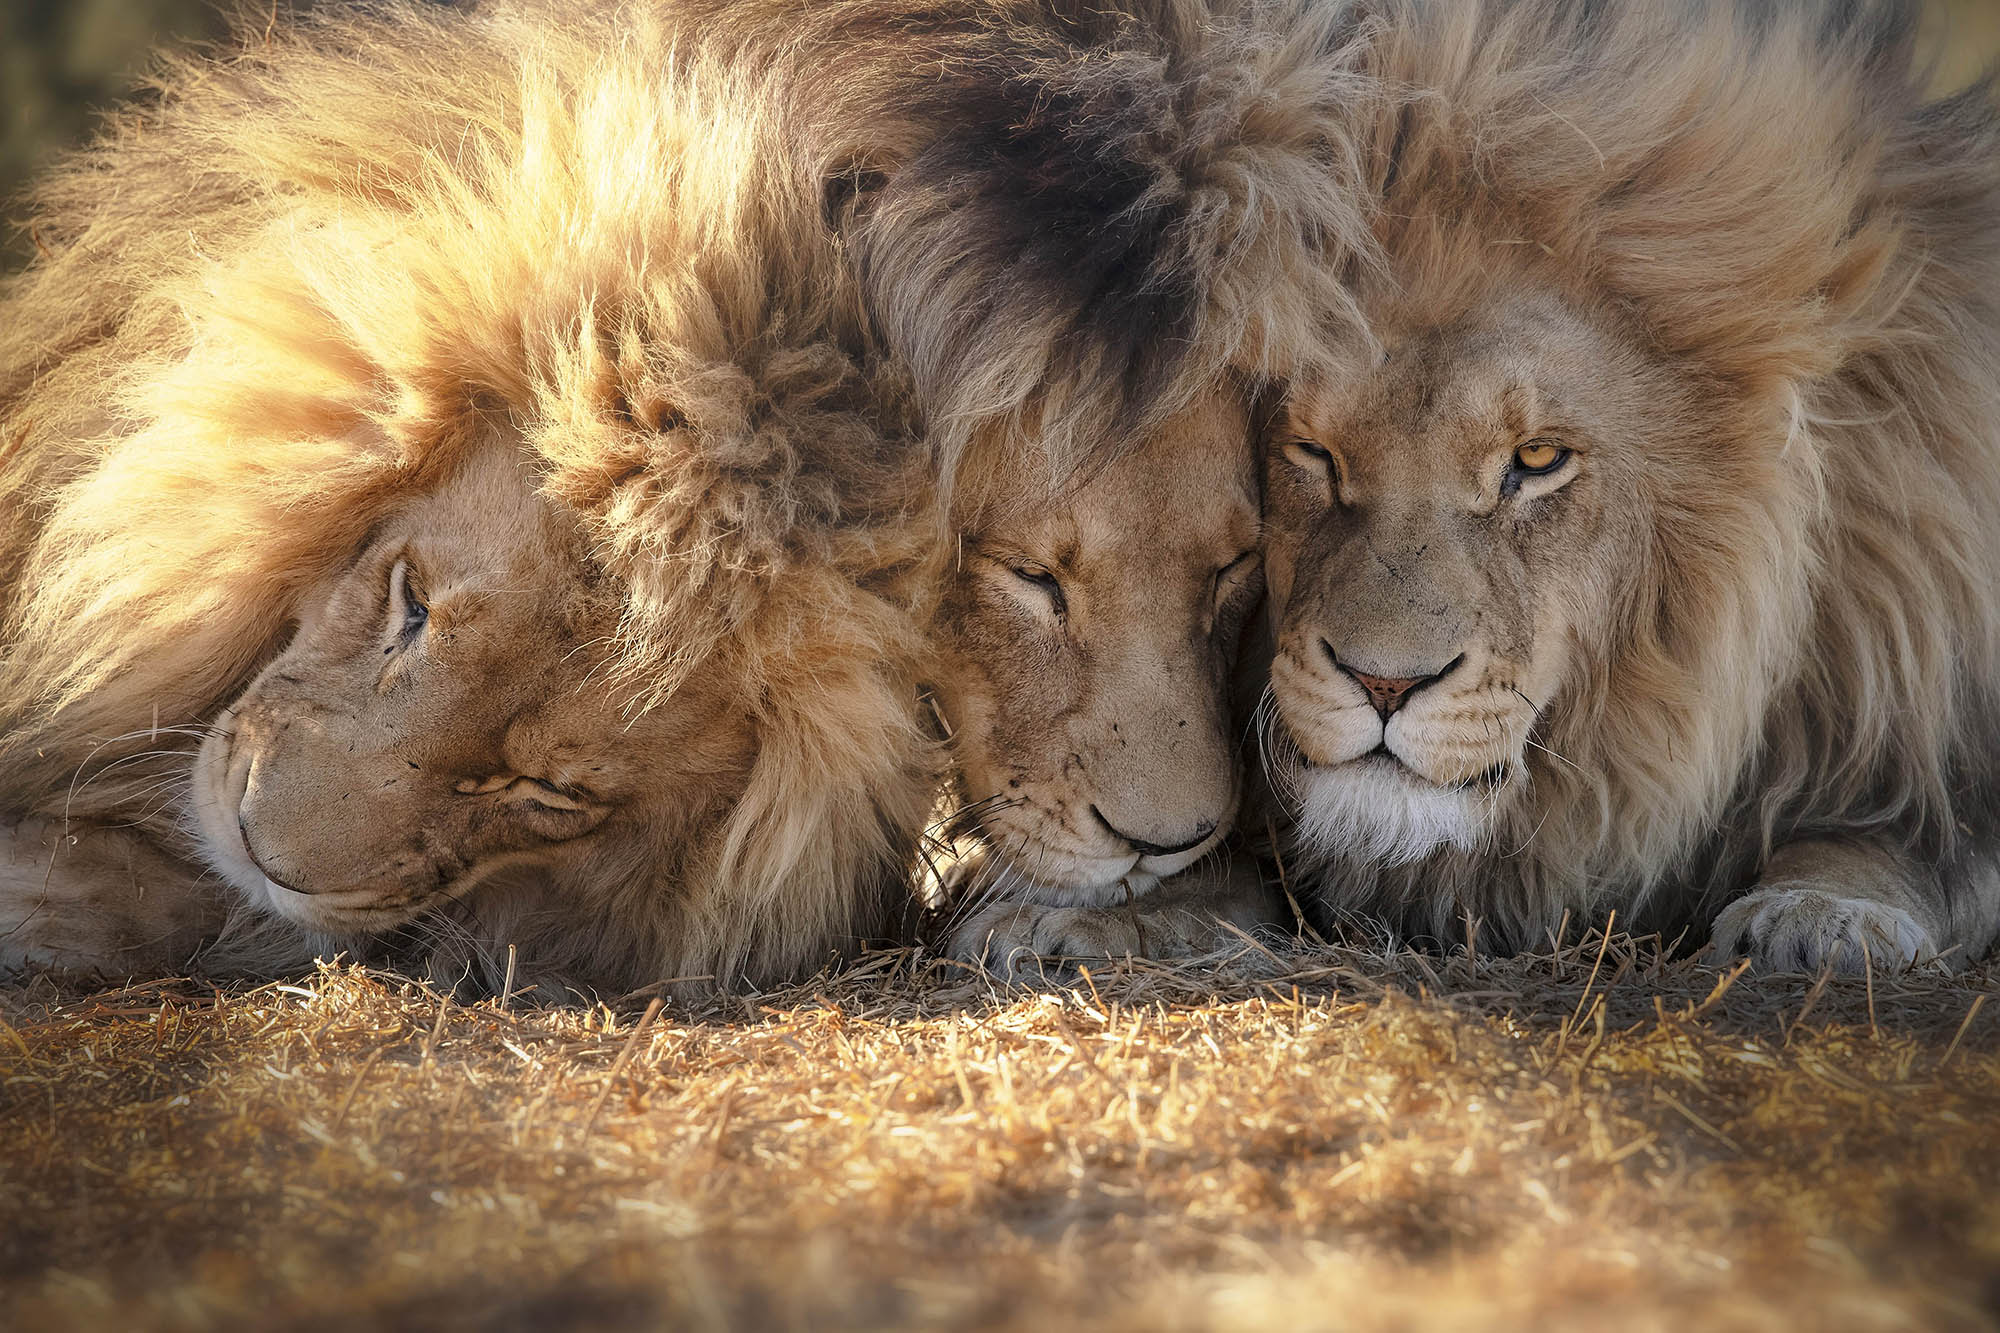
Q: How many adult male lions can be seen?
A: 3